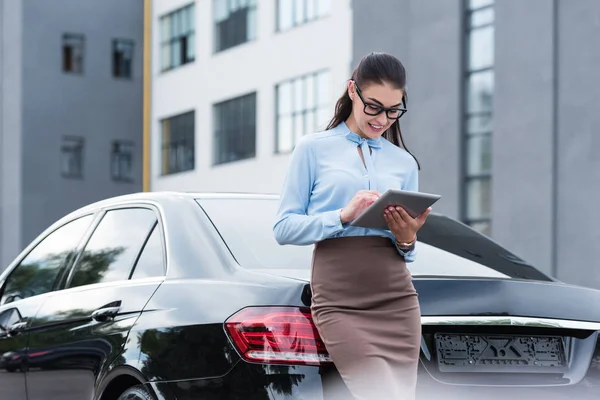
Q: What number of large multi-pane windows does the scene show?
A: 6